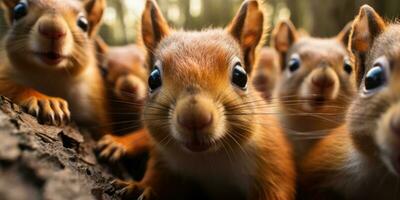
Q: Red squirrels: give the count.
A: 6